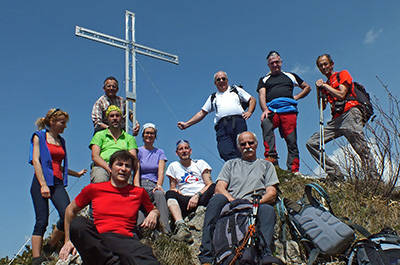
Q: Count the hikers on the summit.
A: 10